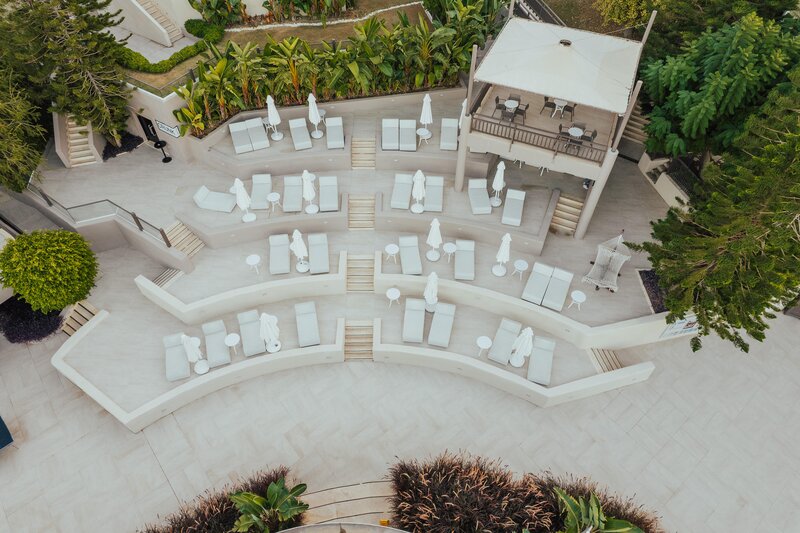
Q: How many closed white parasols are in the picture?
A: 15